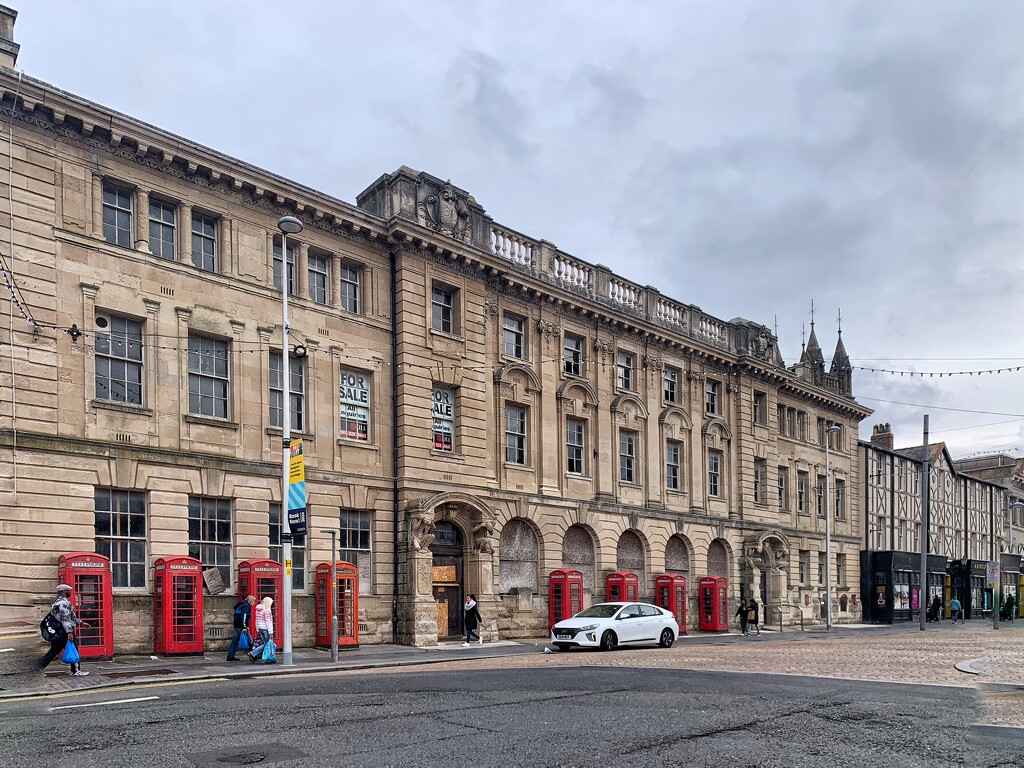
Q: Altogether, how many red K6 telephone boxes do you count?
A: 8